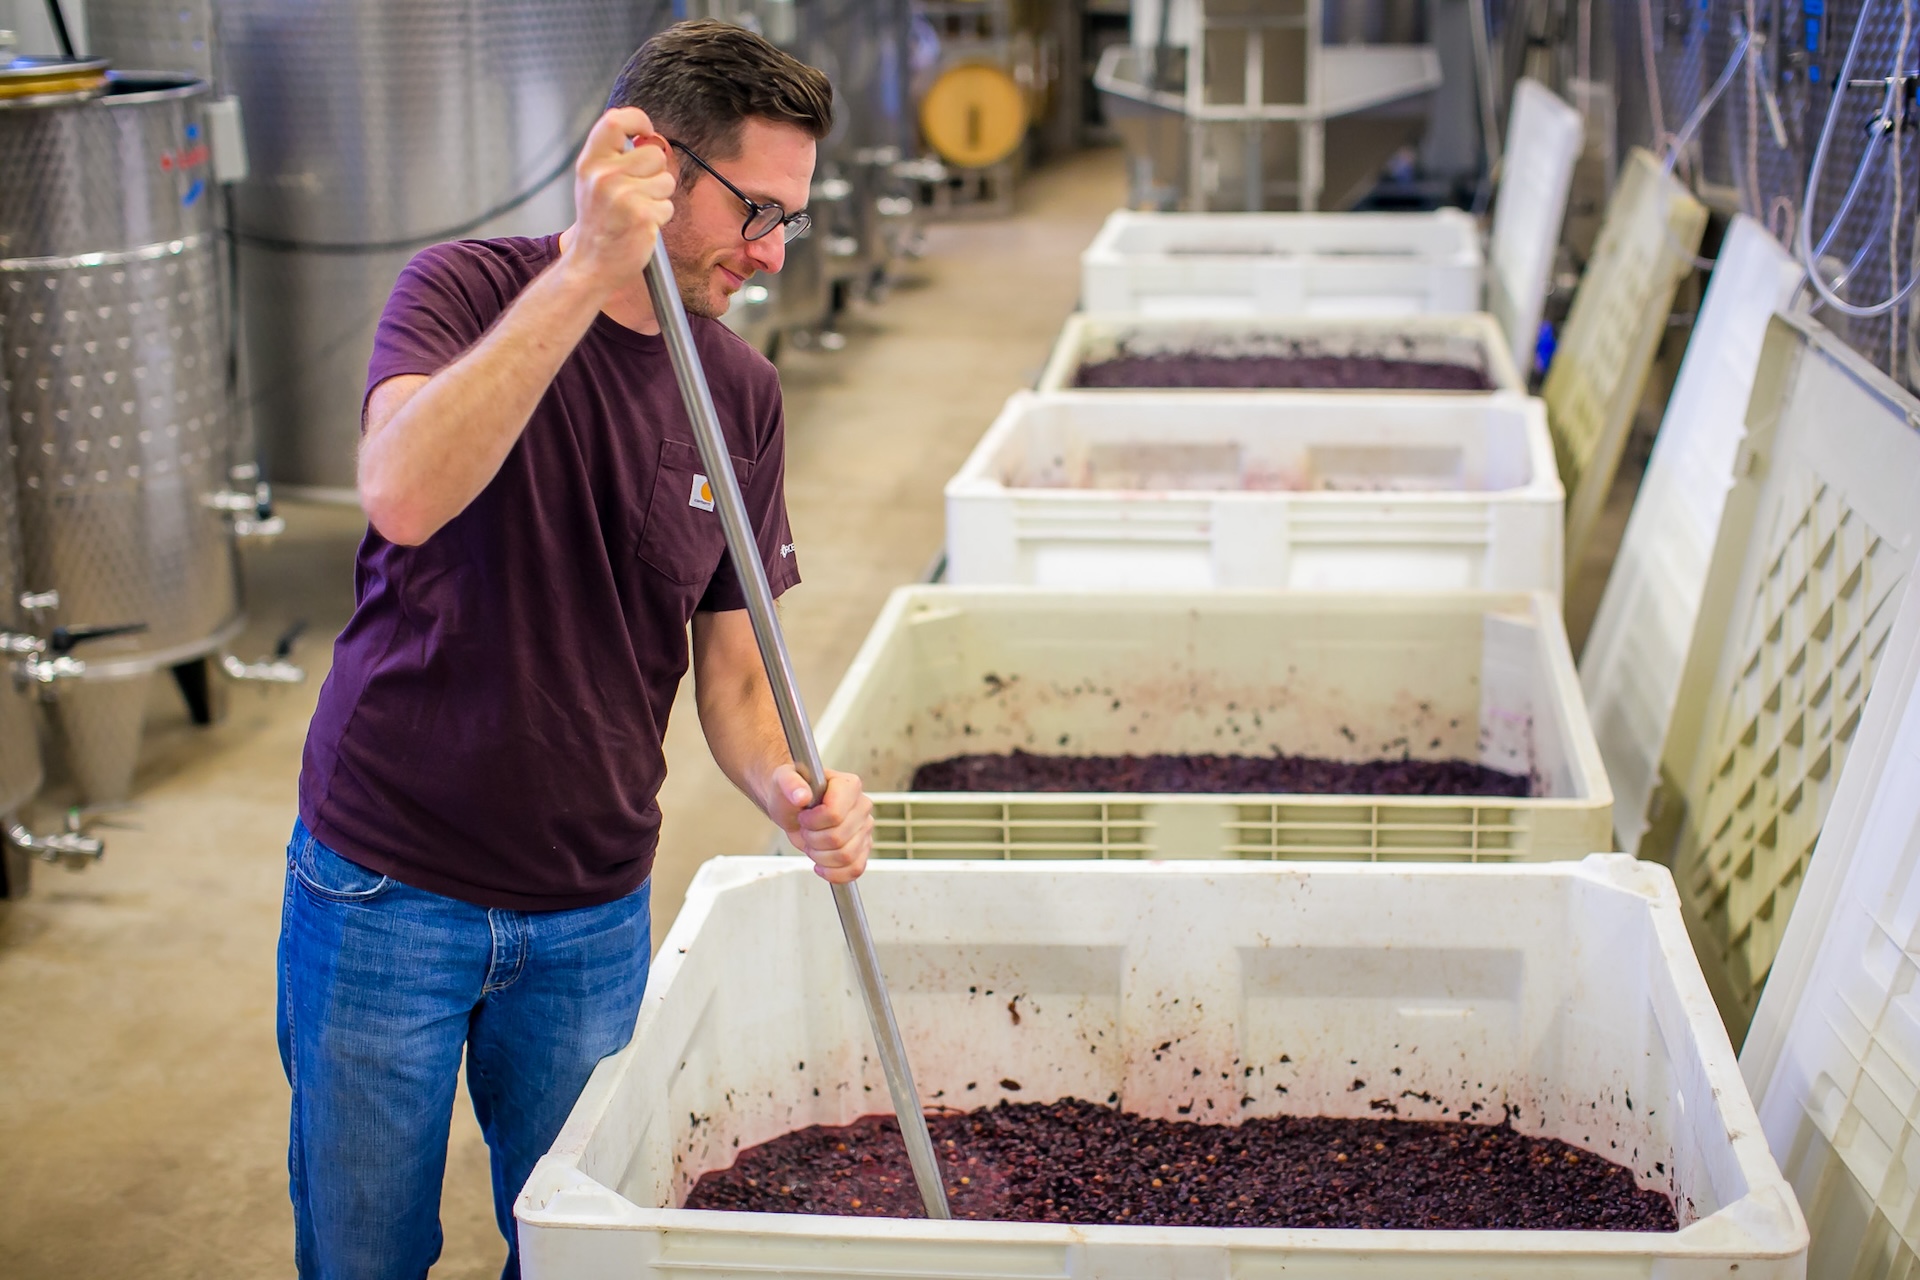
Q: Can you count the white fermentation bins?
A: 5